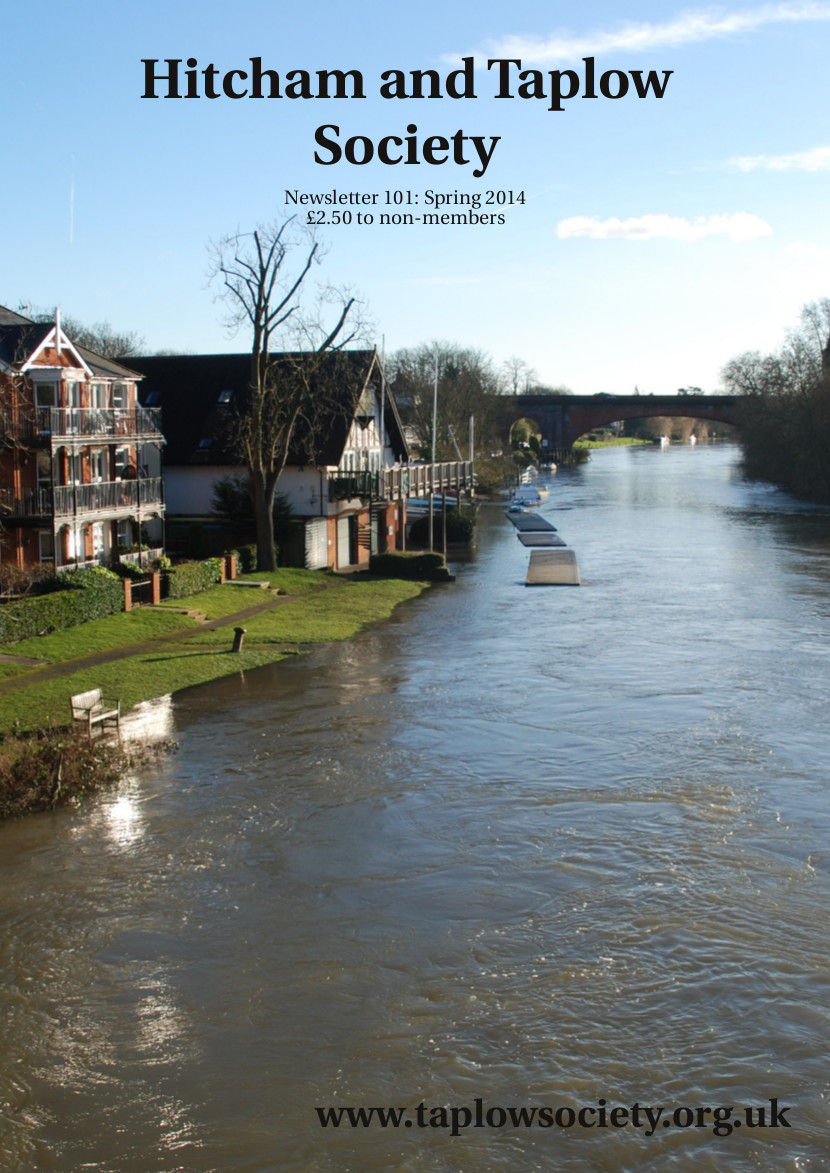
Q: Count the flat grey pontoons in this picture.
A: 3